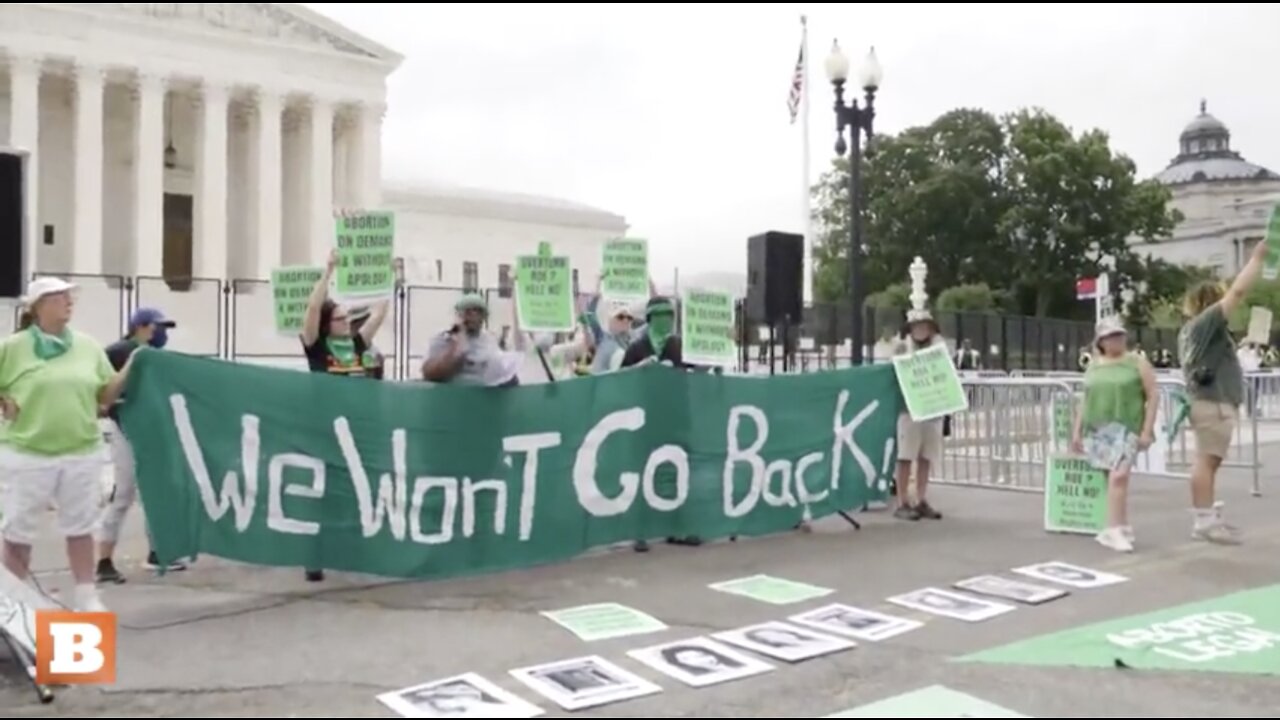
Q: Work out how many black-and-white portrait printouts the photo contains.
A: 8